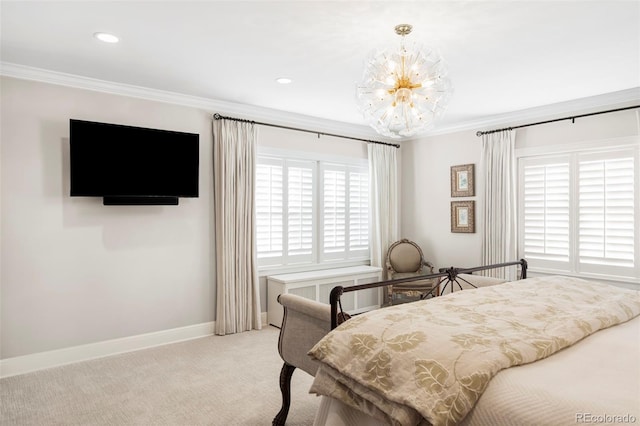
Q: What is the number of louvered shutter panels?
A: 6